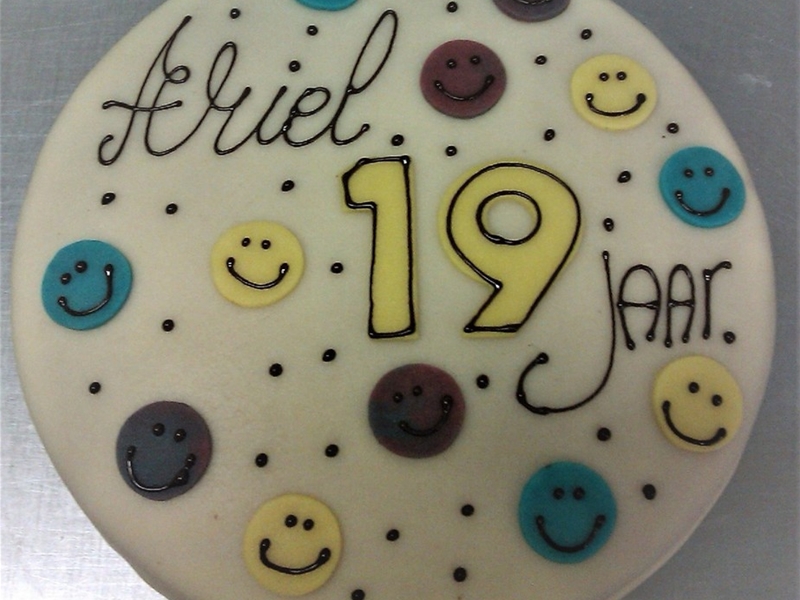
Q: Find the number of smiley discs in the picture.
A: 12